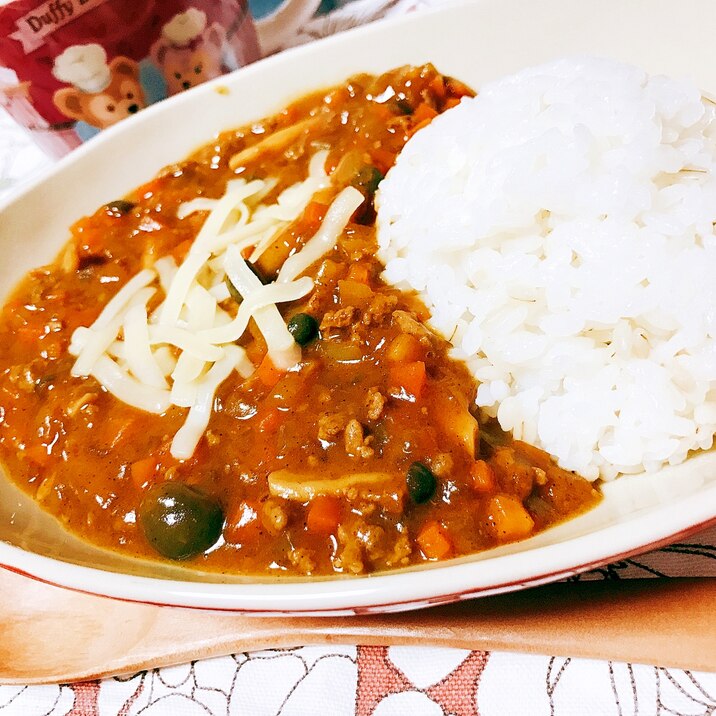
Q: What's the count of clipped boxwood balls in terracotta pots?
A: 0